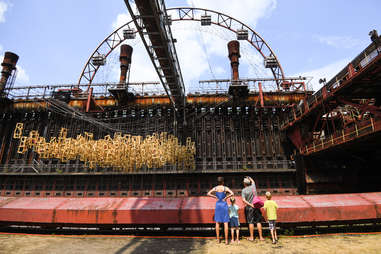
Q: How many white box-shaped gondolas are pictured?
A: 6